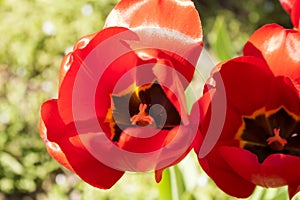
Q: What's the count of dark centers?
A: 2